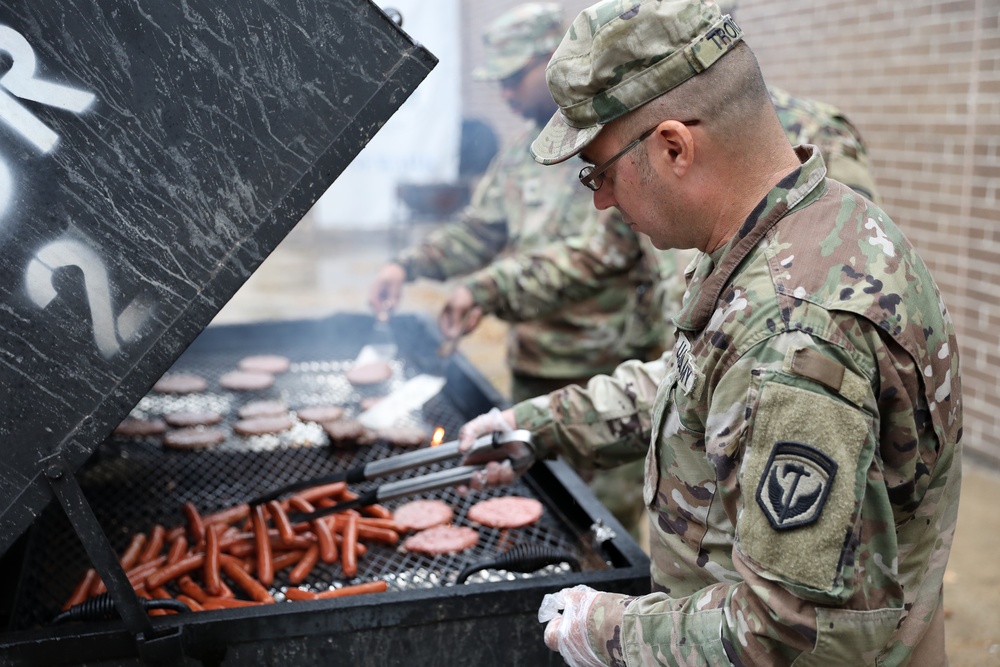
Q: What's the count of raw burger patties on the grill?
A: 3